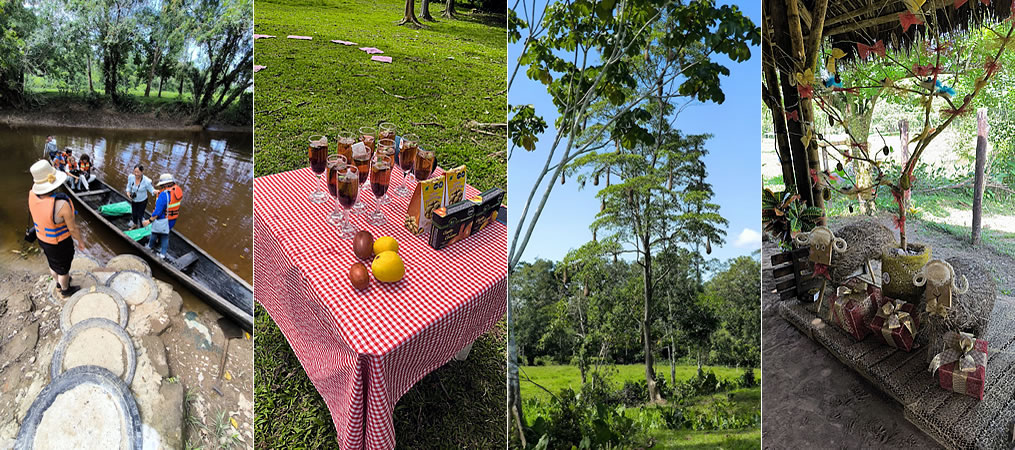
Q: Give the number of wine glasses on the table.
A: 11